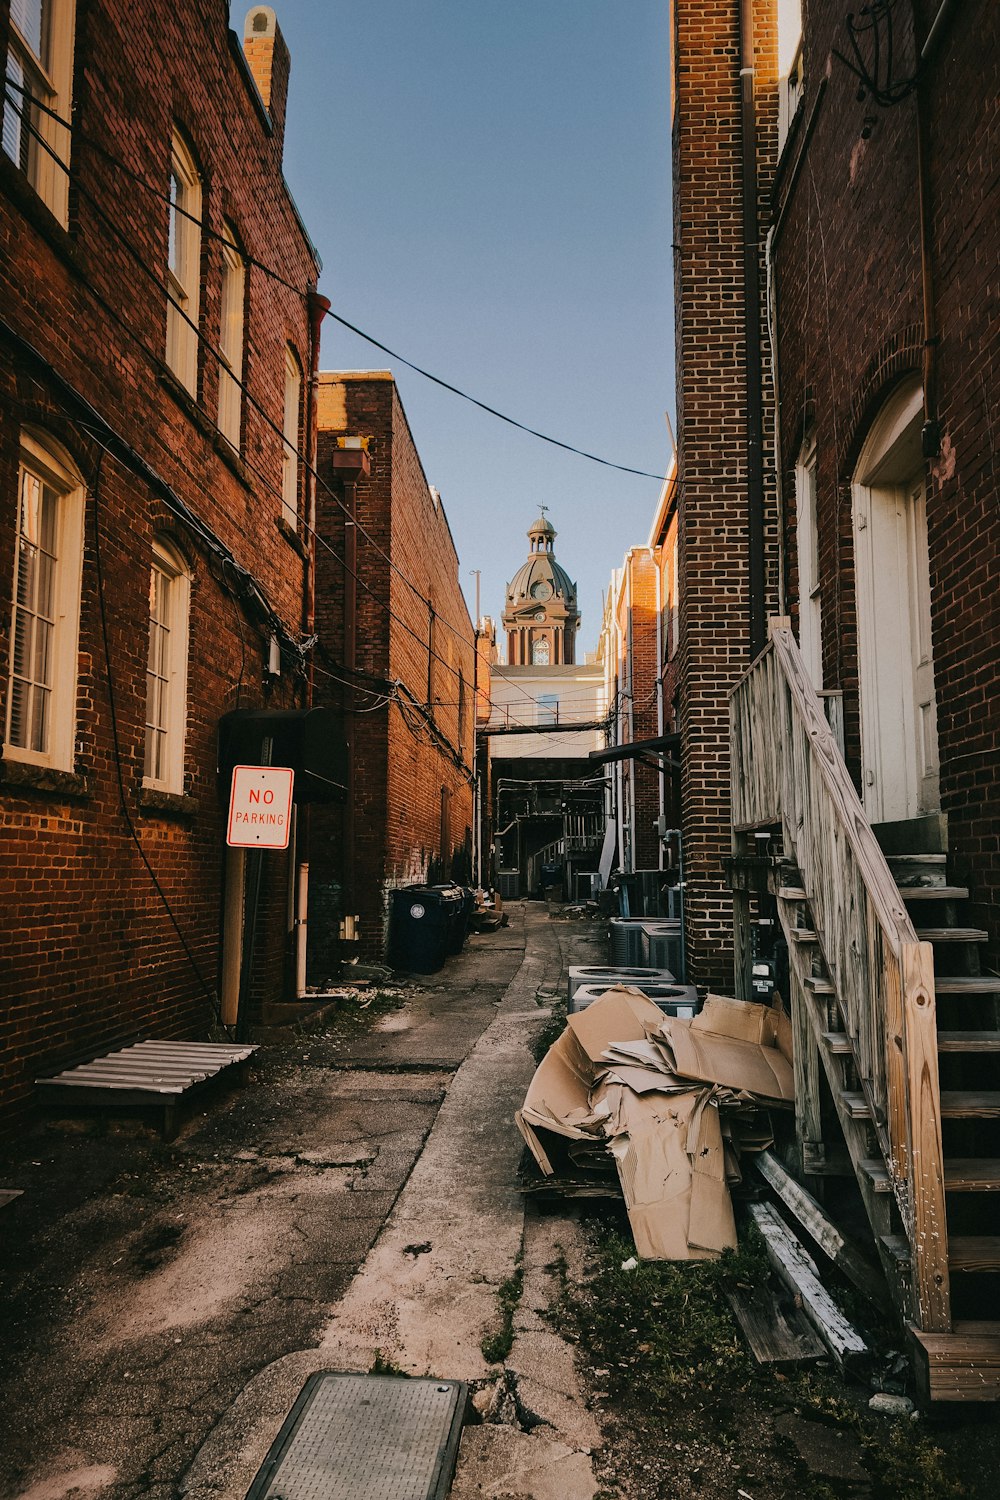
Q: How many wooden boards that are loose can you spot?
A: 3